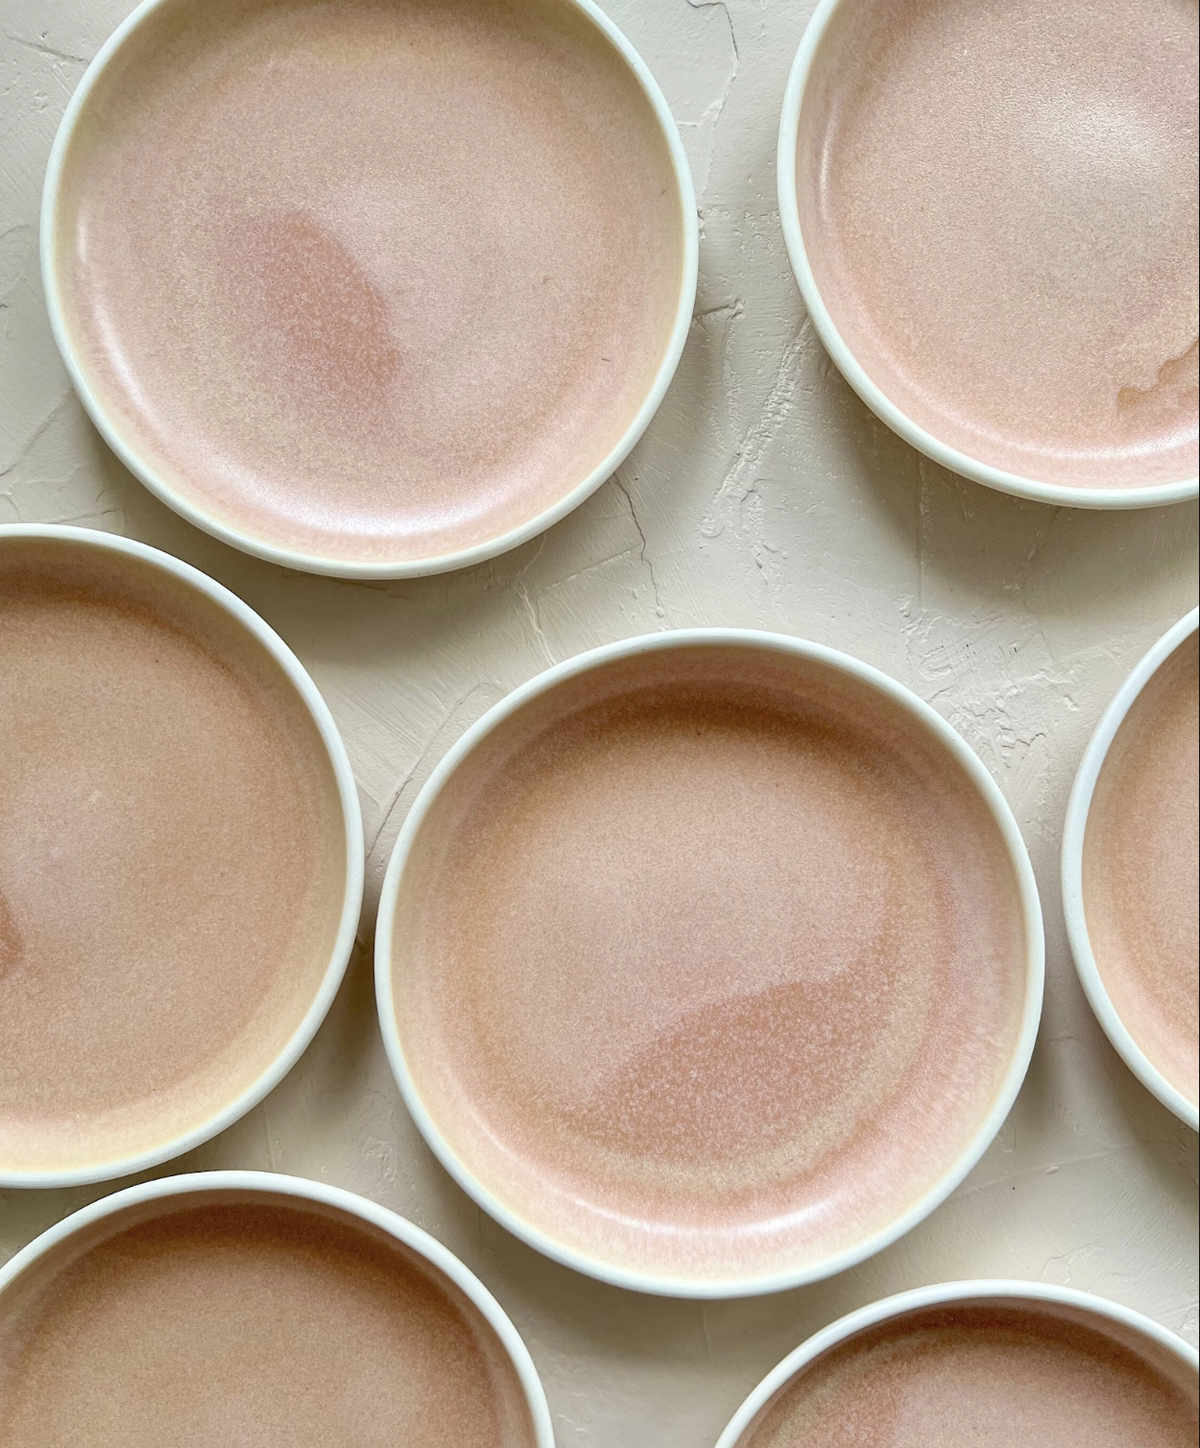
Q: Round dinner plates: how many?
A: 7